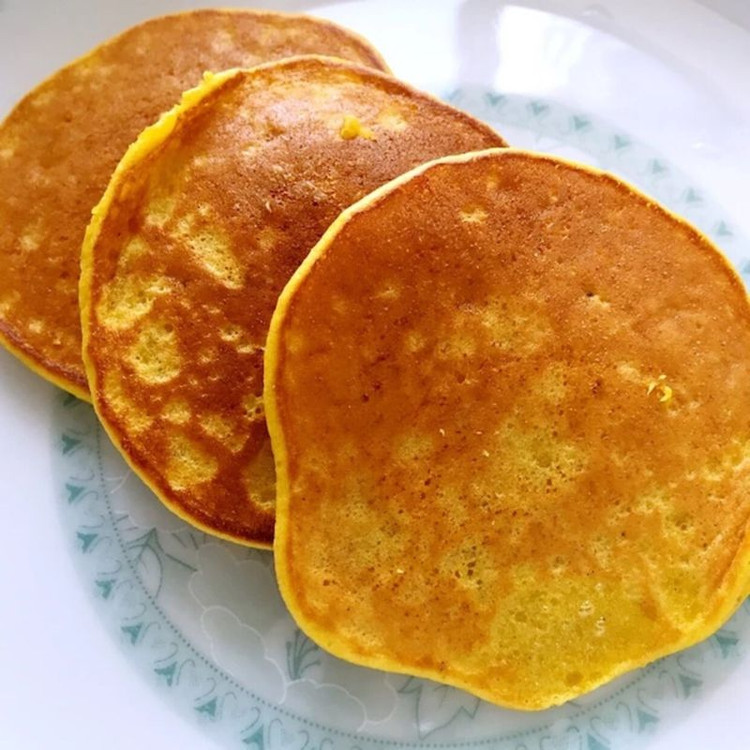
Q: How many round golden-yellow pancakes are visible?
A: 3